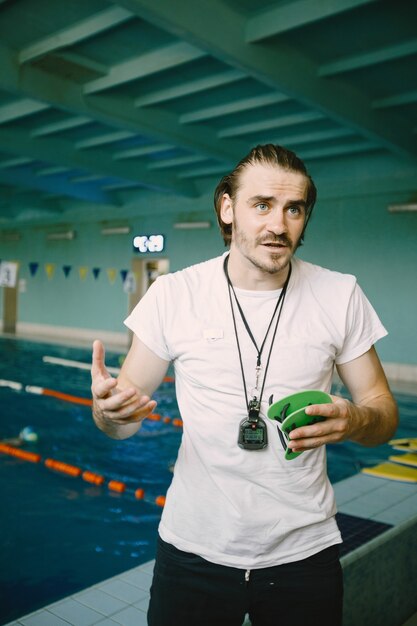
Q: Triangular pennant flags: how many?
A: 7